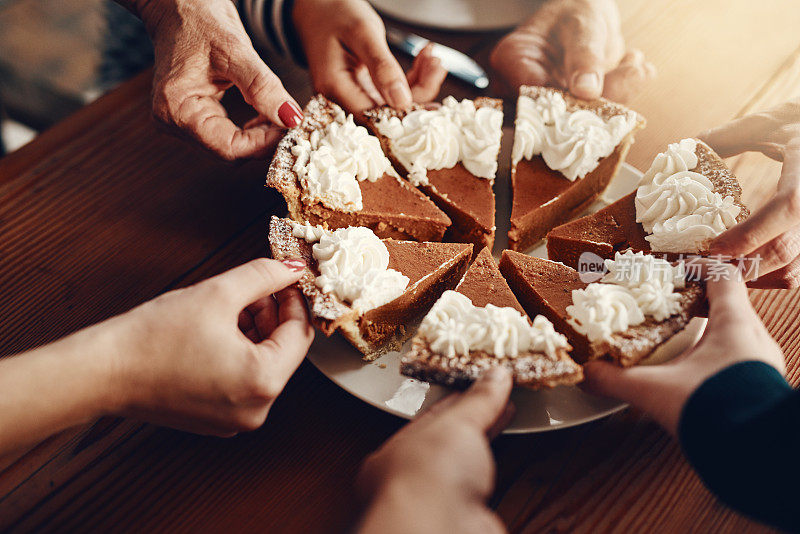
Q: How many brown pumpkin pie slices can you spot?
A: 7